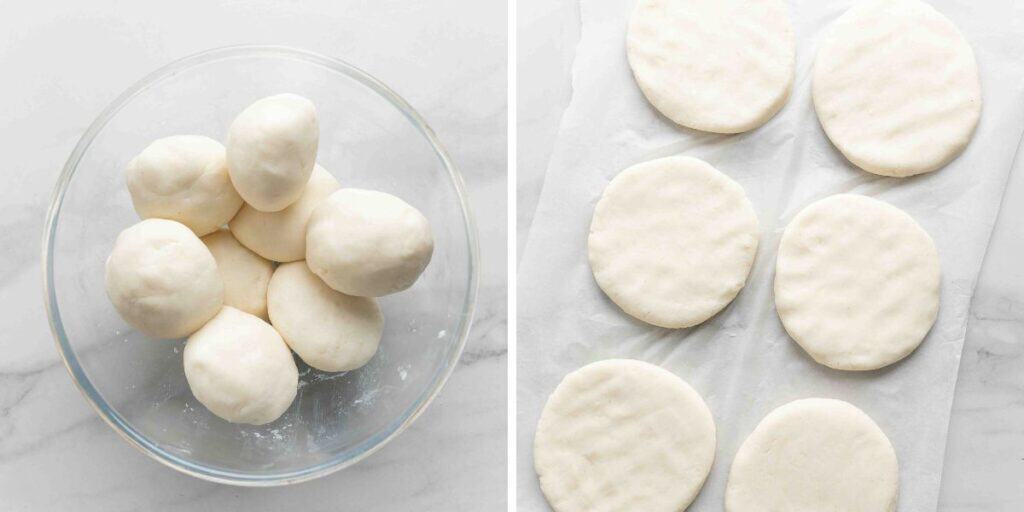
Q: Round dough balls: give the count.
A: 8